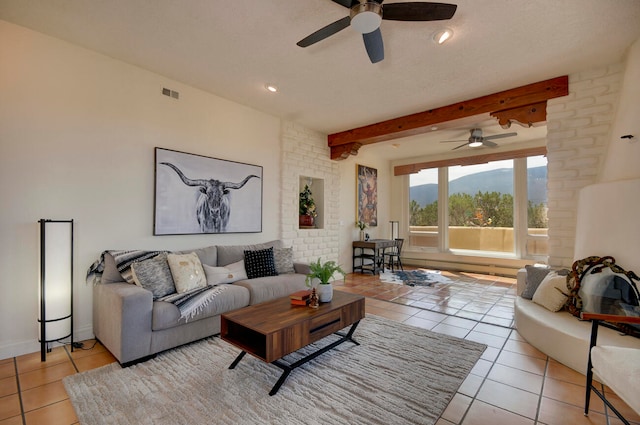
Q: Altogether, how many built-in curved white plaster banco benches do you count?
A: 1